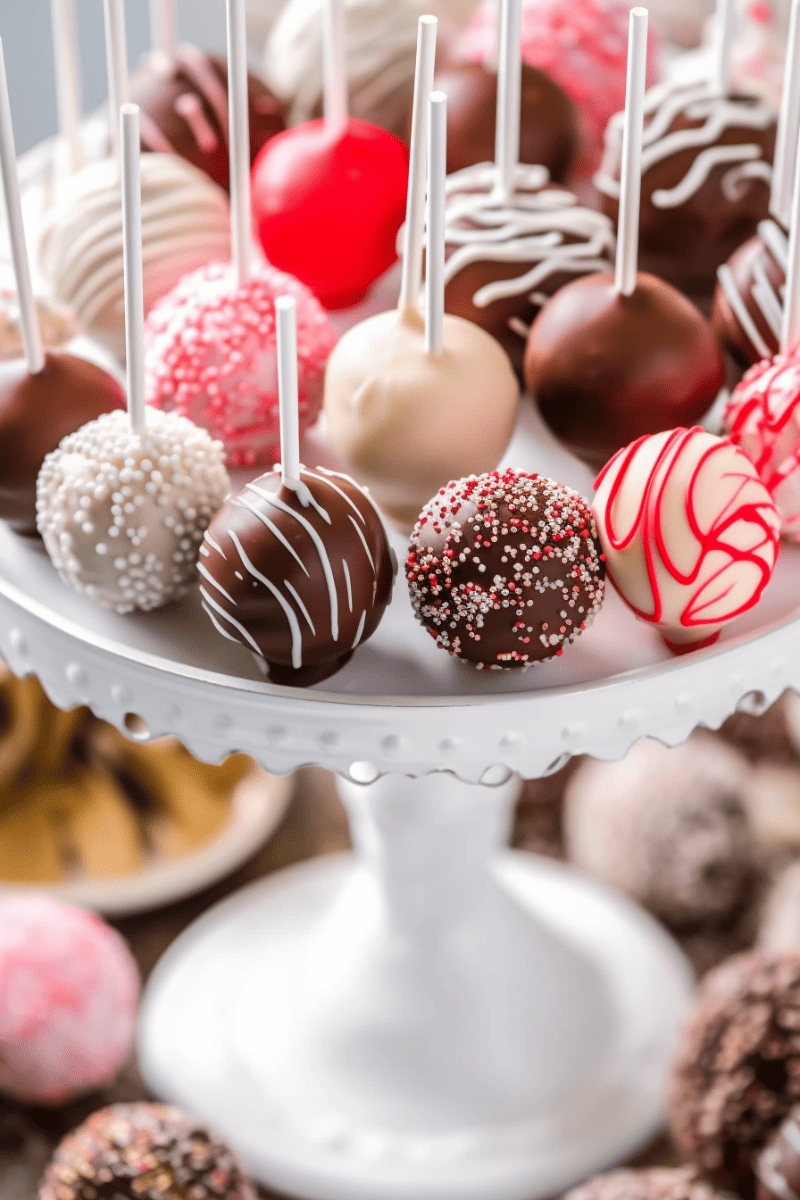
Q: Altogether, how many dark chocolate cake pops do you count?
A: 9